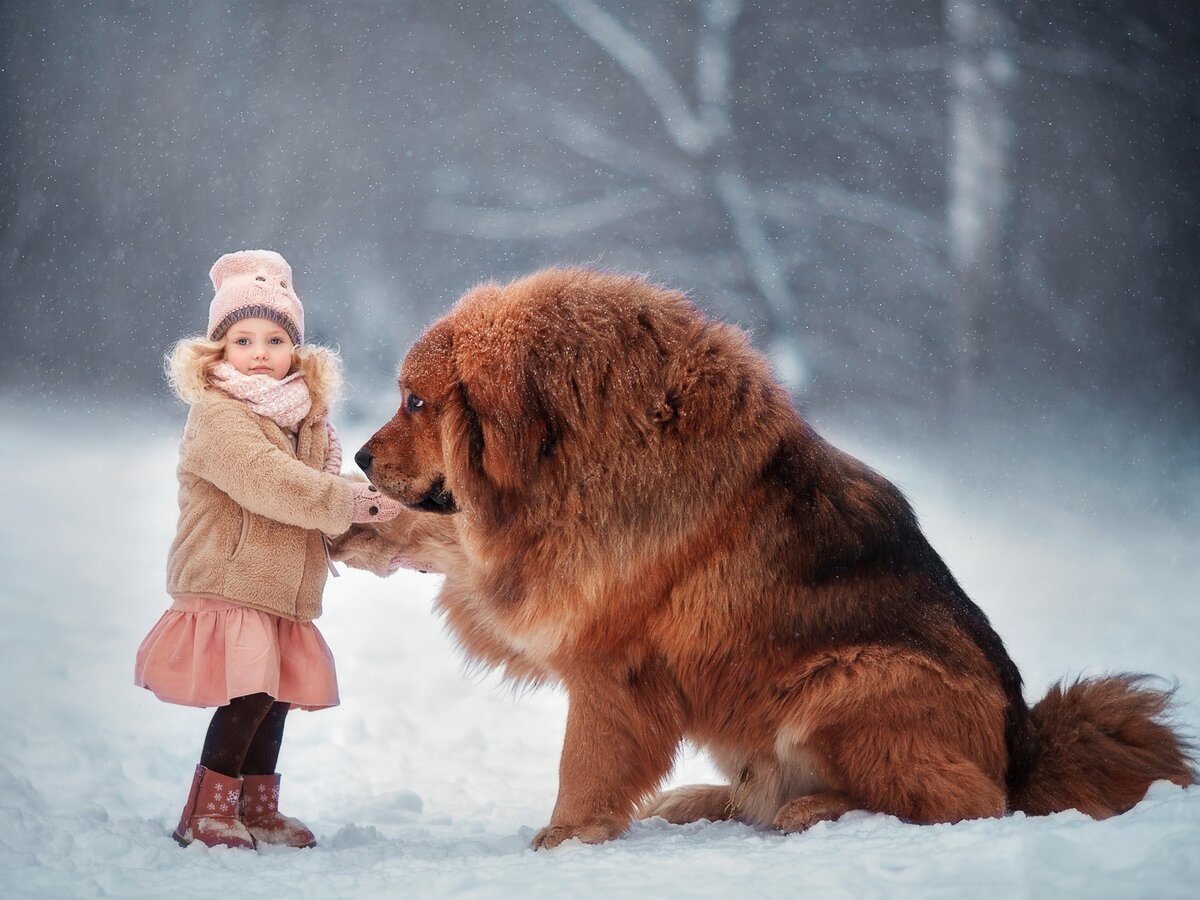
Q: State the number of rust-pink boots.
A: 2